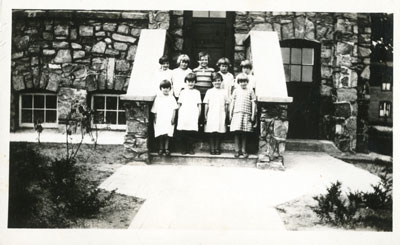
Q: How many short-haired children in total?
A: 9